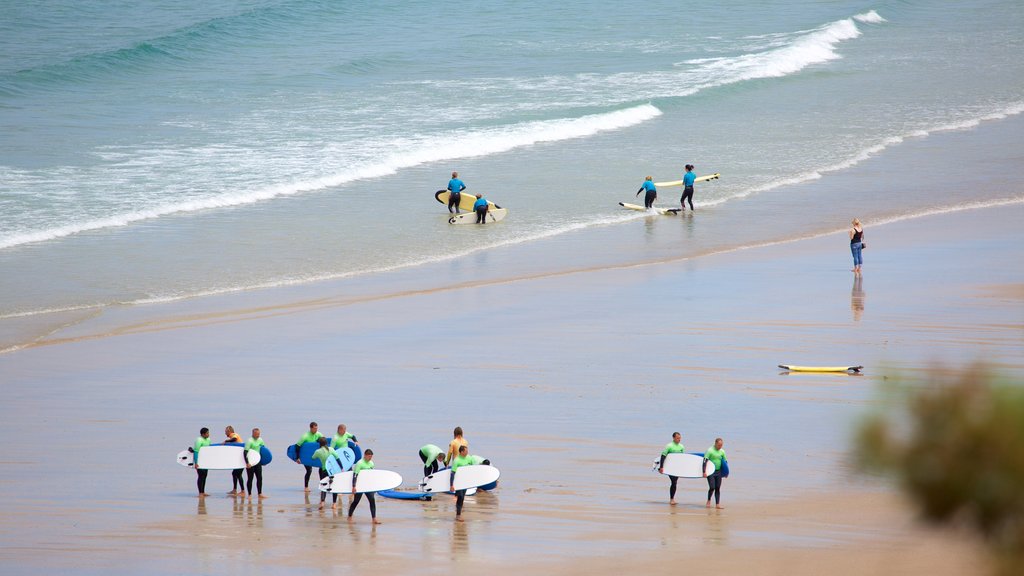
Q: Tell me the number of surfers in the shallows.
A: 4